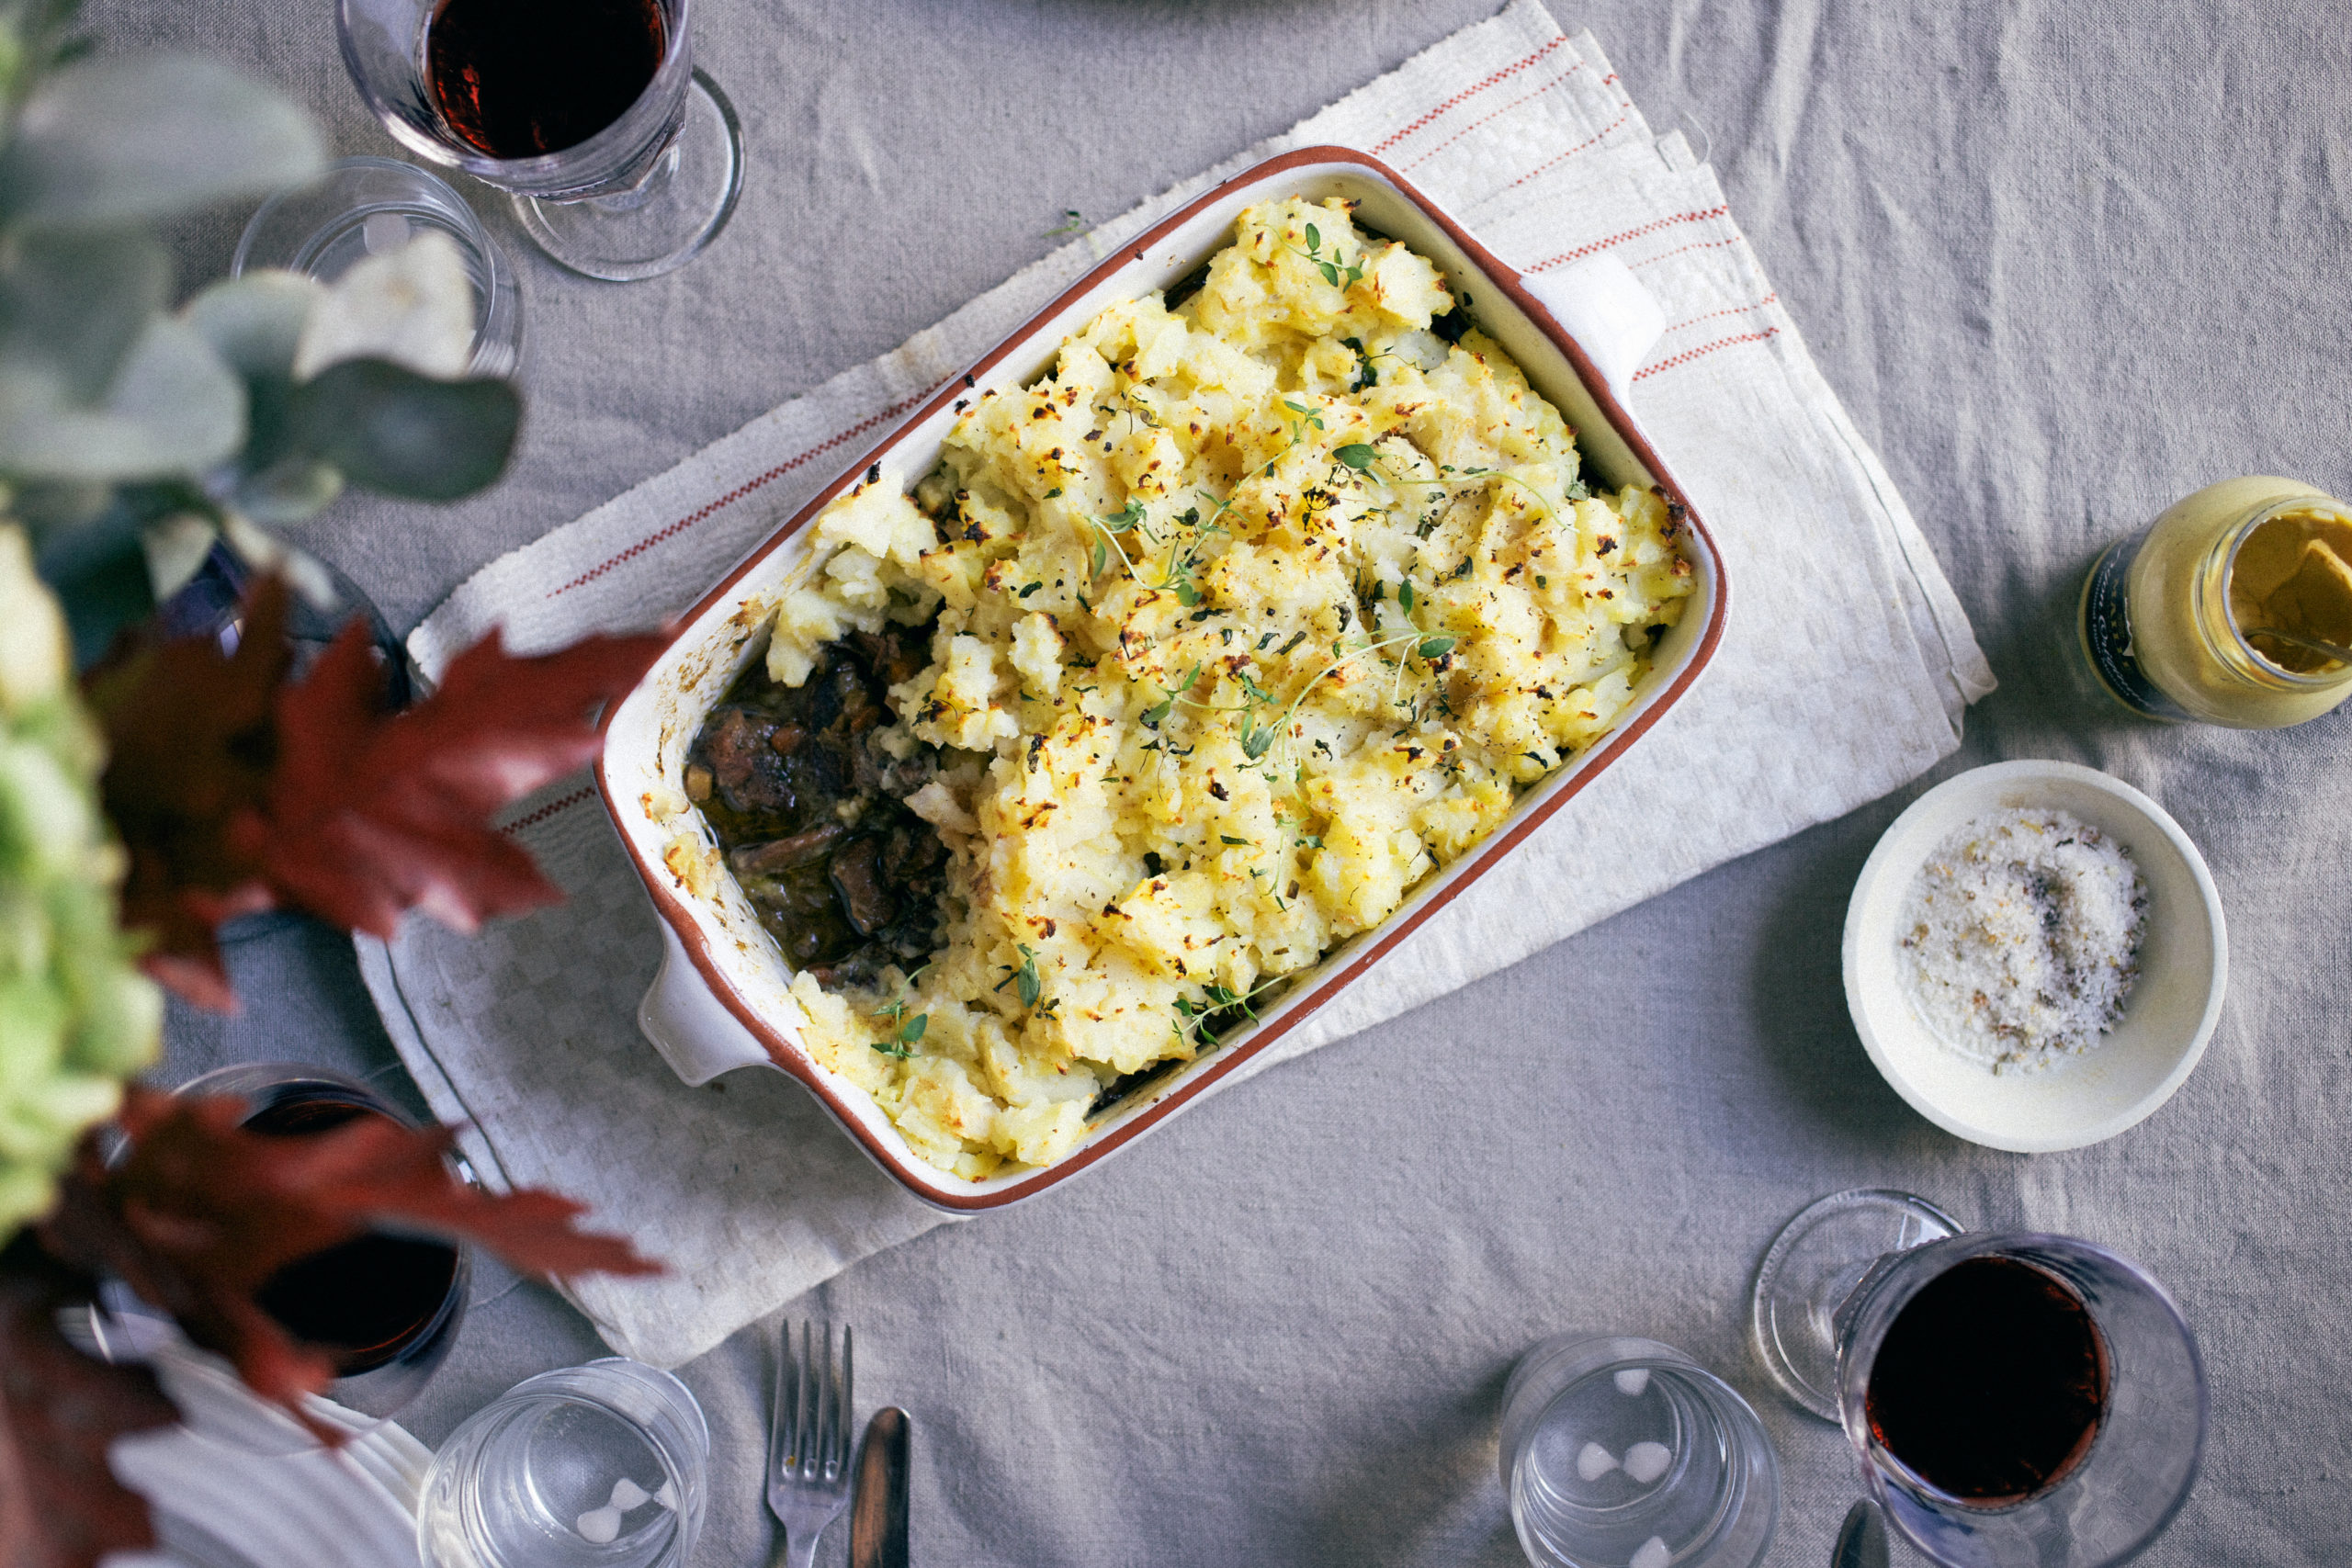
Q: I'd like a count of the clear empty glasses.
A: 3